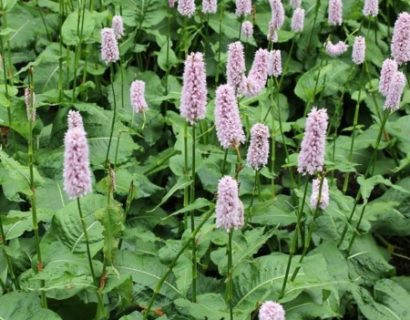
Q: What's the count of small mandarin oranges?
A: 0